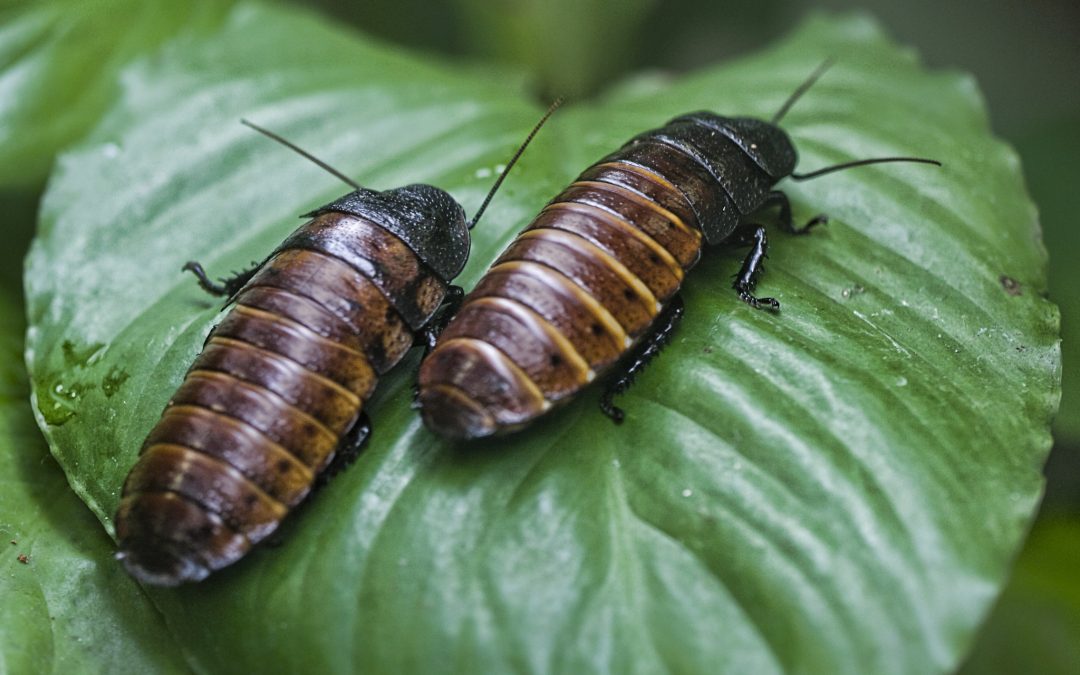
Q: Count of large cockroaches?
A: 2